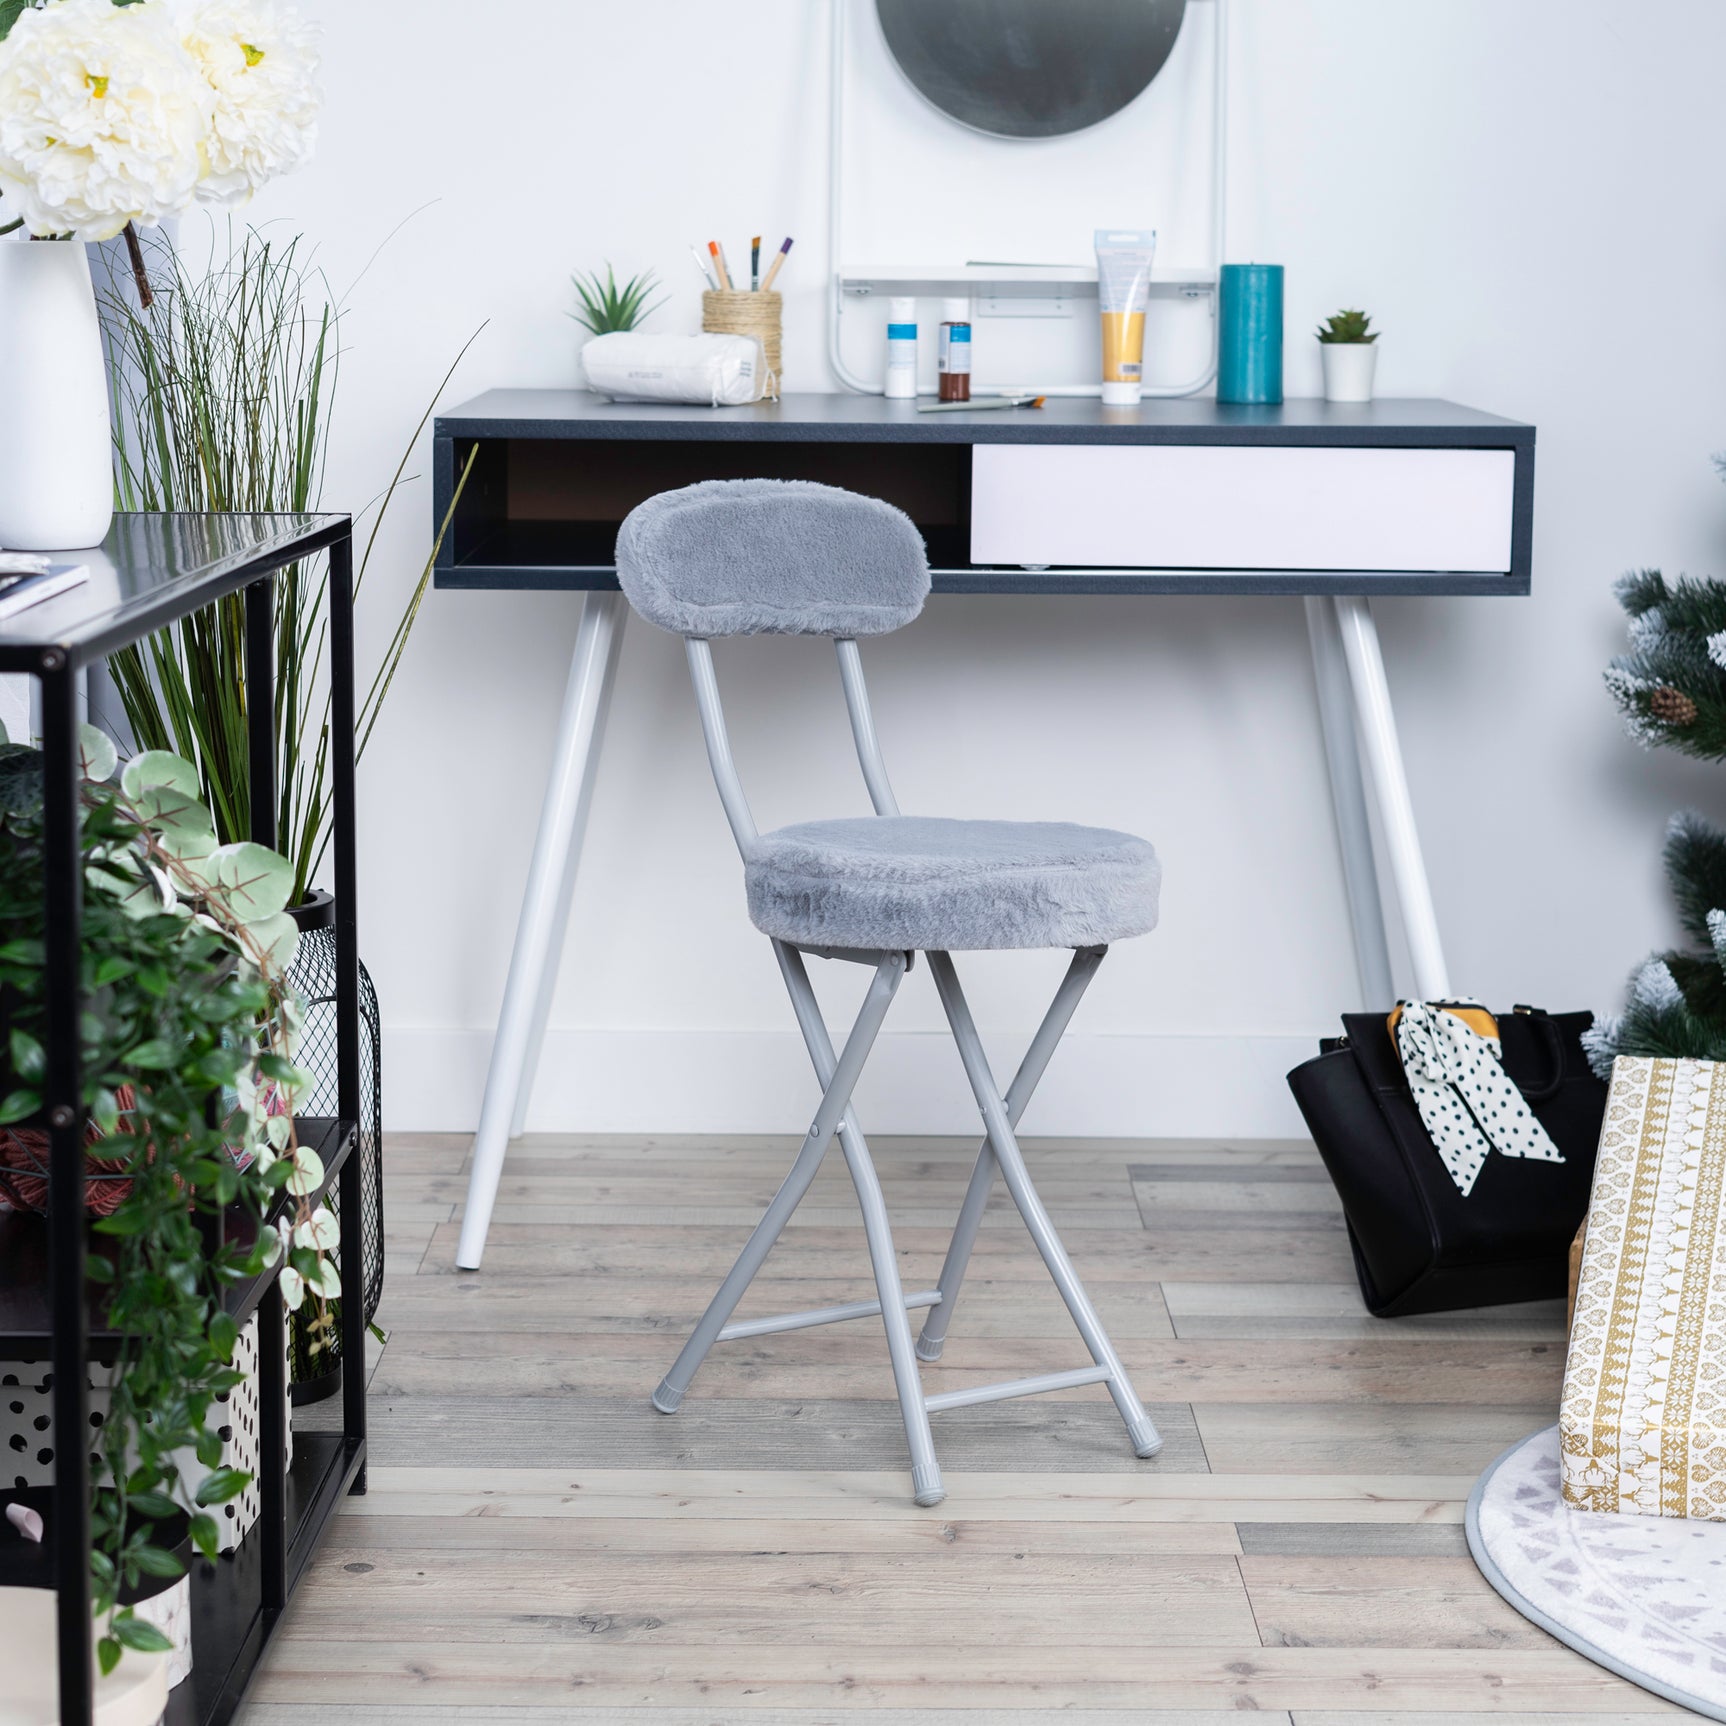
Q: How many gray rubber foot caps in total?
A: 4